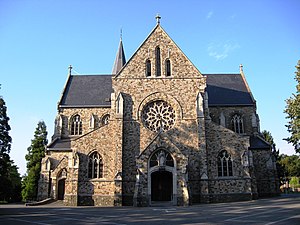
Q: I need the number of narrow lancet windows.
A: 3